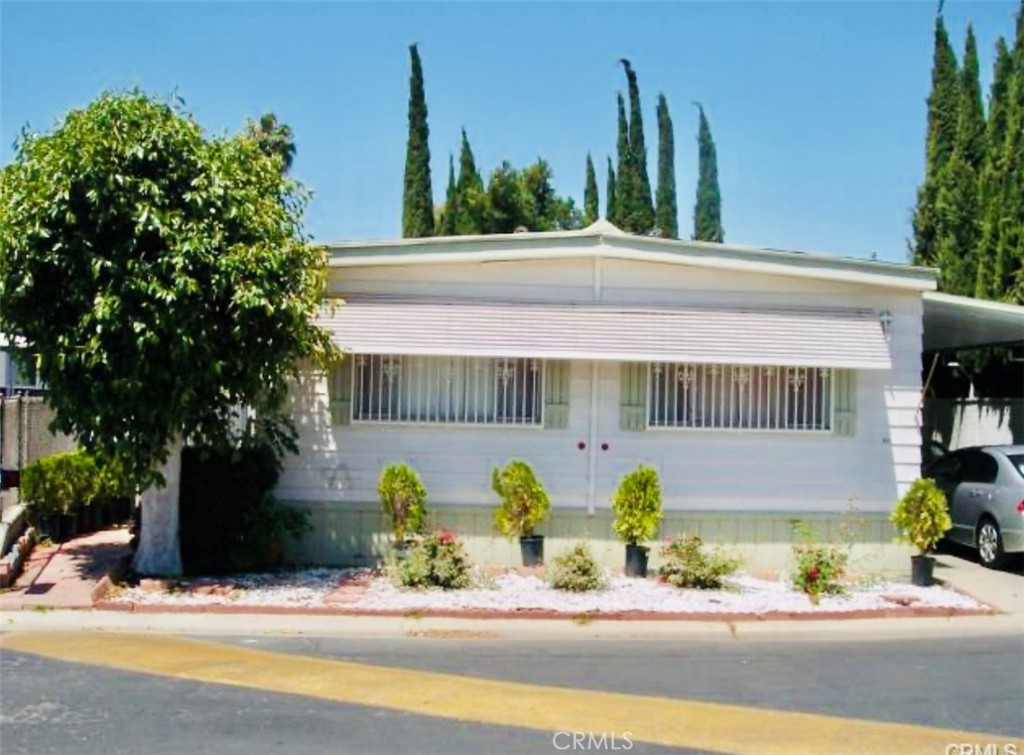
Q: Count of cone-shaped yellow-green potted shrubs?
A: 4